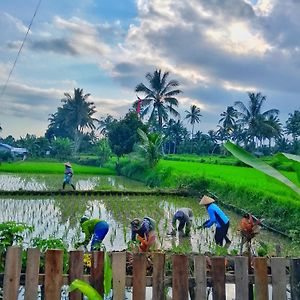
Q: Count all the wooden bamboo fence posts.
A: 15